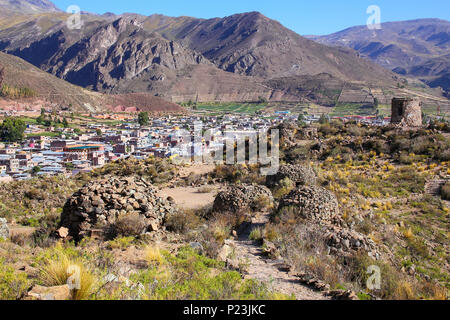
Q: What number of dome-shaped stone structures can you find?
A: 4